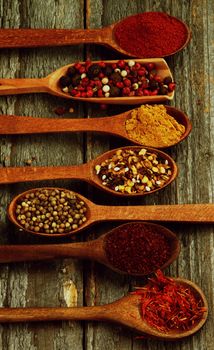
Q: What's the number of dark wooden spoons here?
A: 1